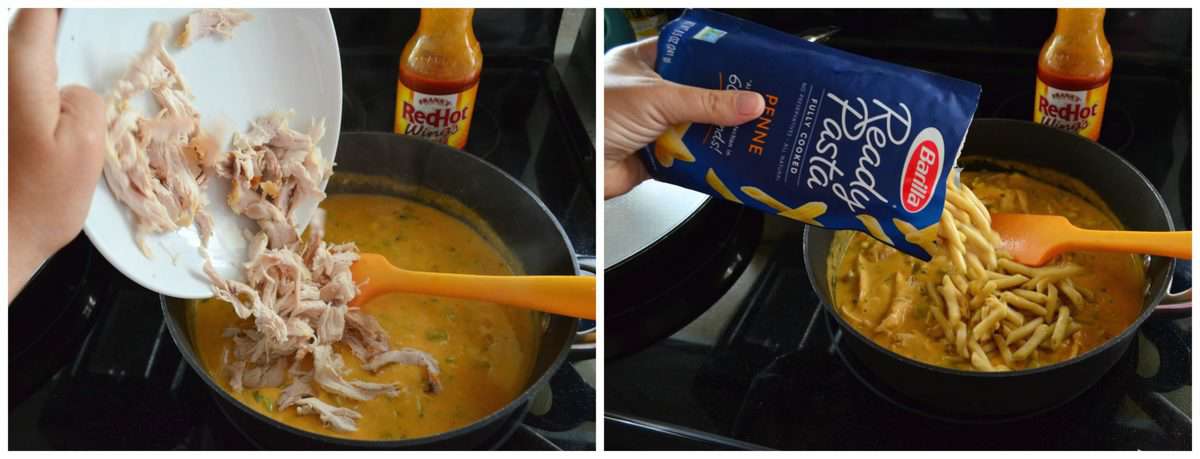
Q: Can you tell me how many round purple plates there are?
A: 0